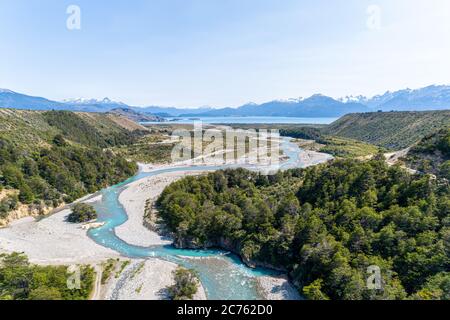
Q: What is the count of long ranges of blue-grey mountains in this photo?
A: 1